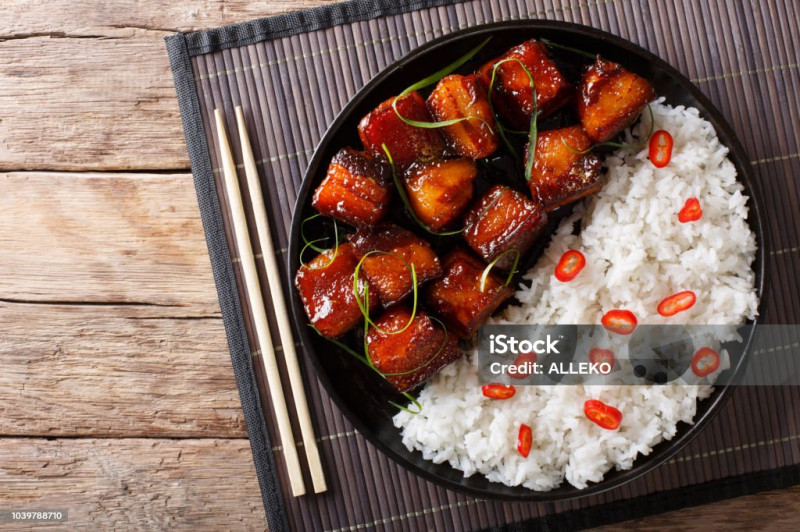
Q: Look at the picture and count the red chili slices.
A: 11